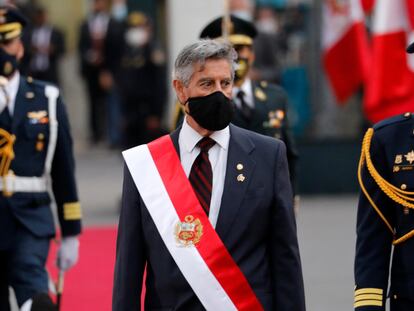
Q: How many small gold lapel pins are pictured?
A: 2